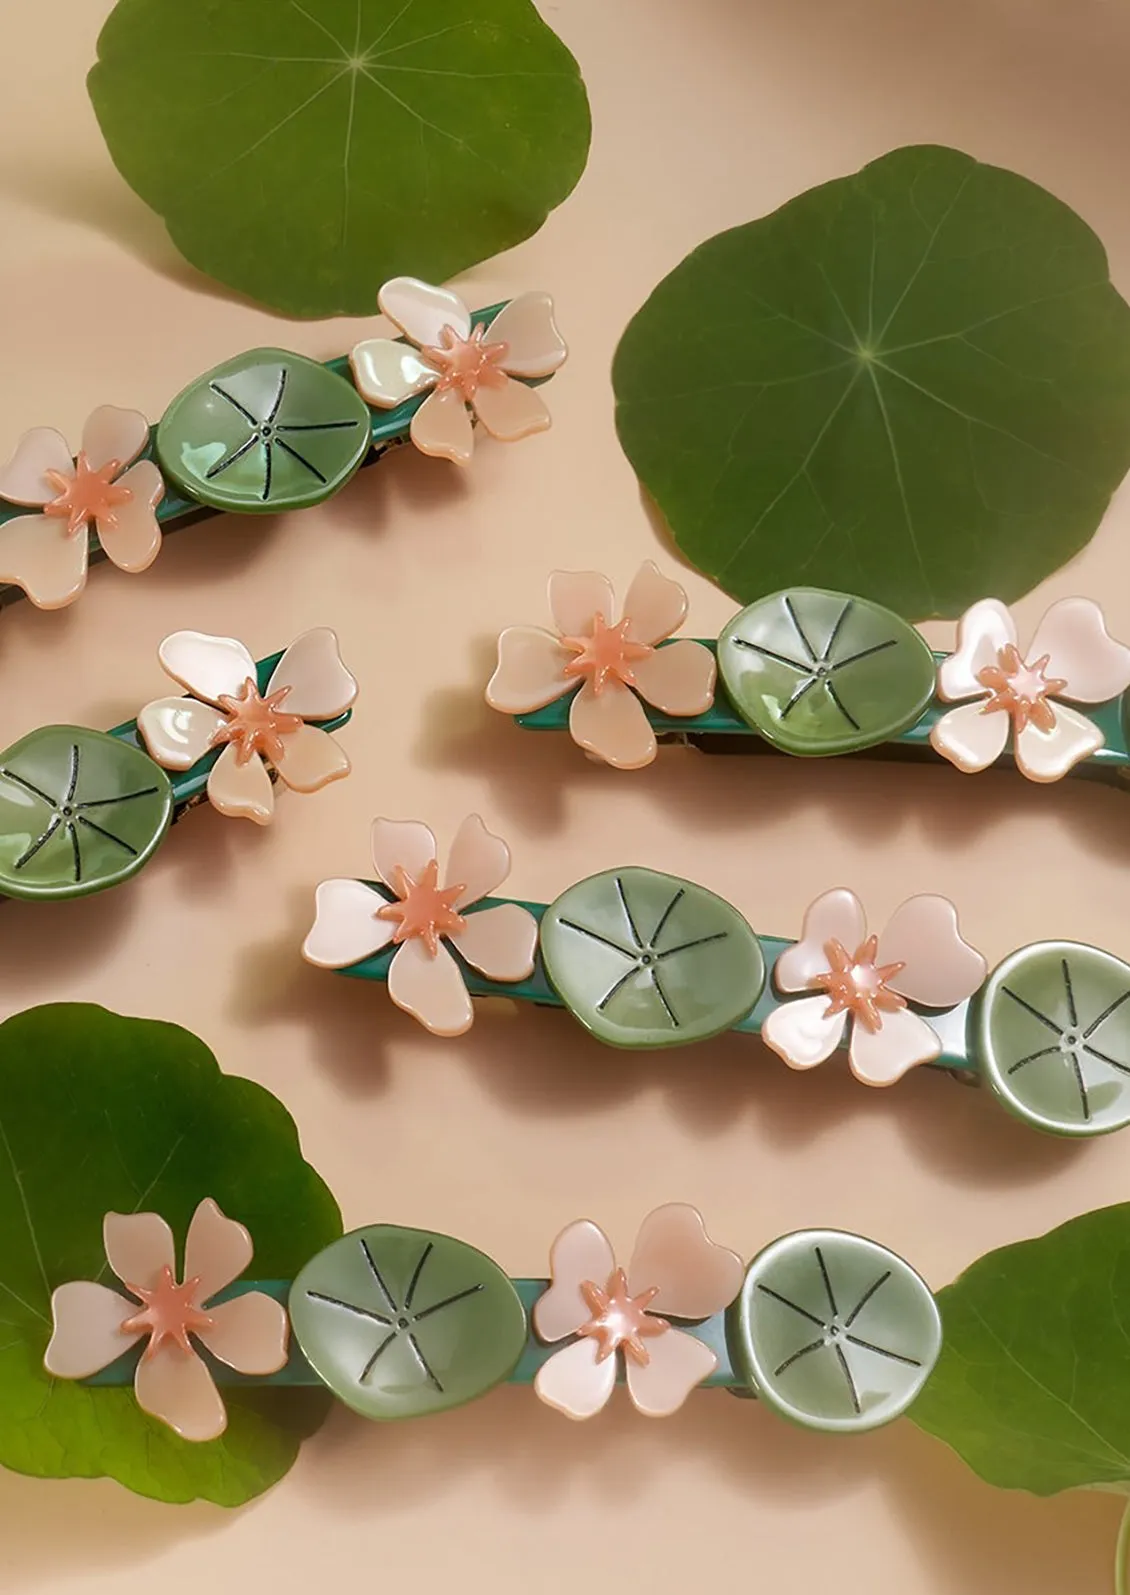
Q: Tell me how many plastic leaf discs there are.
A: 7